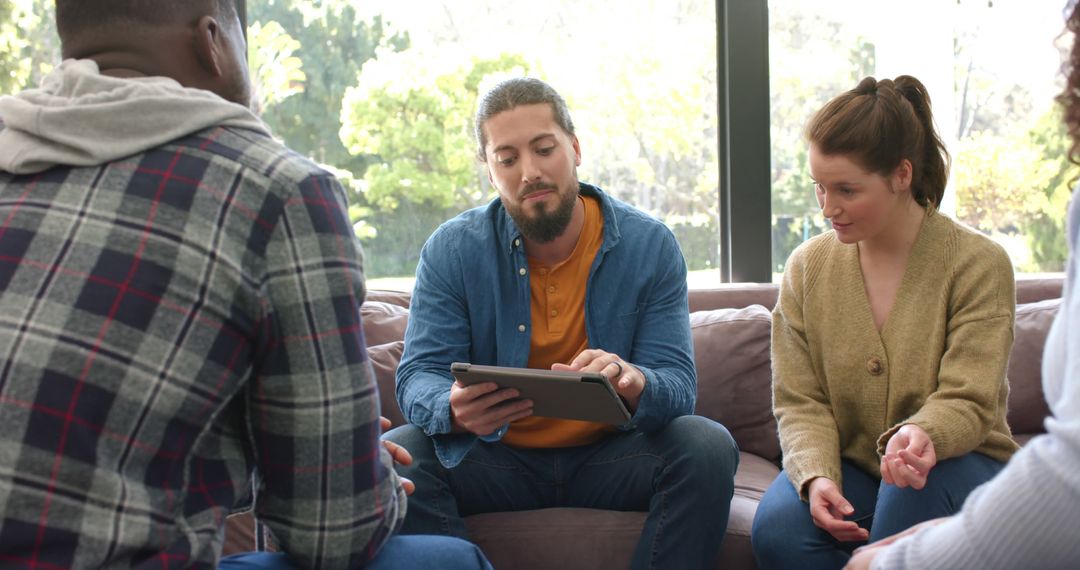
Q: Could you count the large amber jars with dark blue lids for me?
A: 0